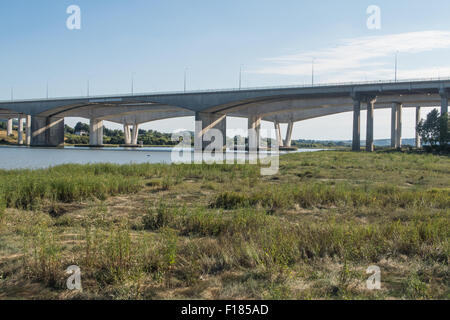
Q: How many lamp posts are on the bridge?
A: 8